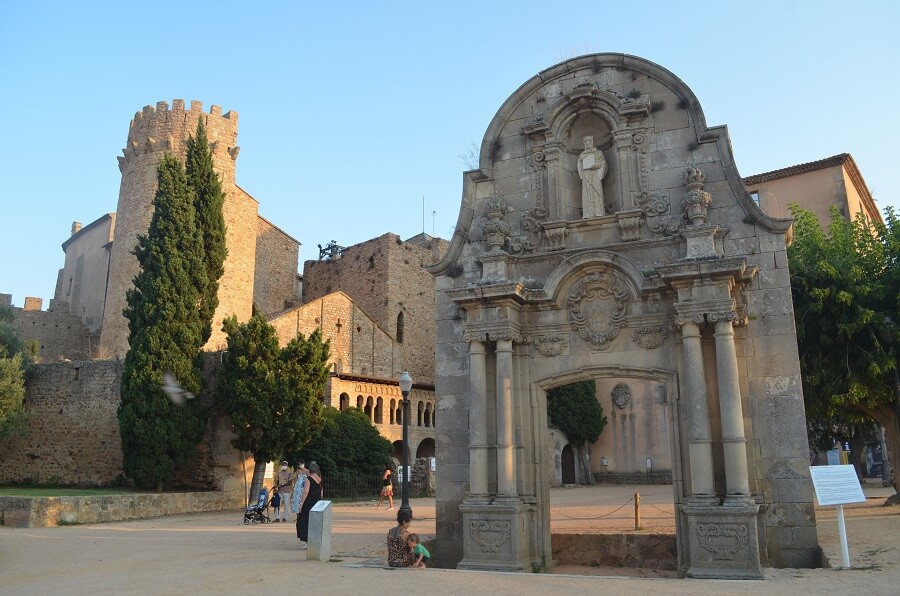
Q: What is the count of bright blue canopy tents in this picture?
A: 0